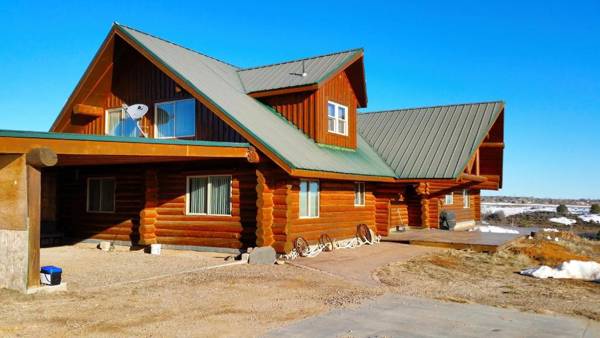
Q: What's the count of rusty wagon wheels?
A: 3